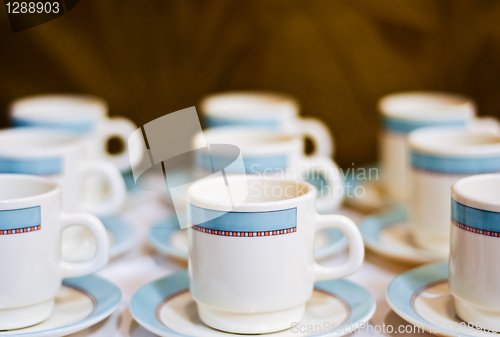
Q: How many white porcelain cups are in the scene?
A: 9